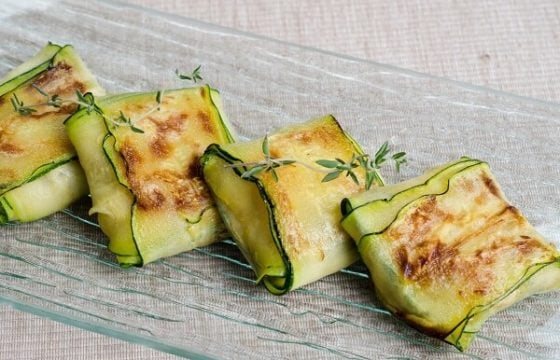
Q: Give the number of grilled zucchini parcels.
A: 4